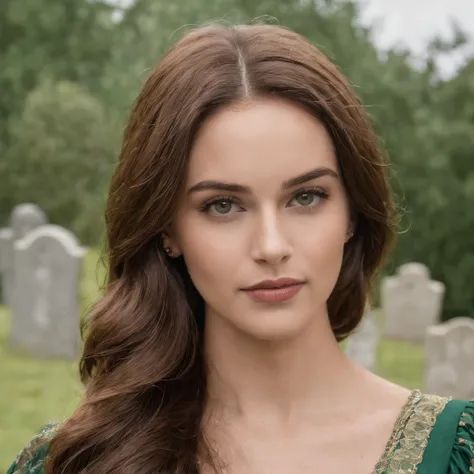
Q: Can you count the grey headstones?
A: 5